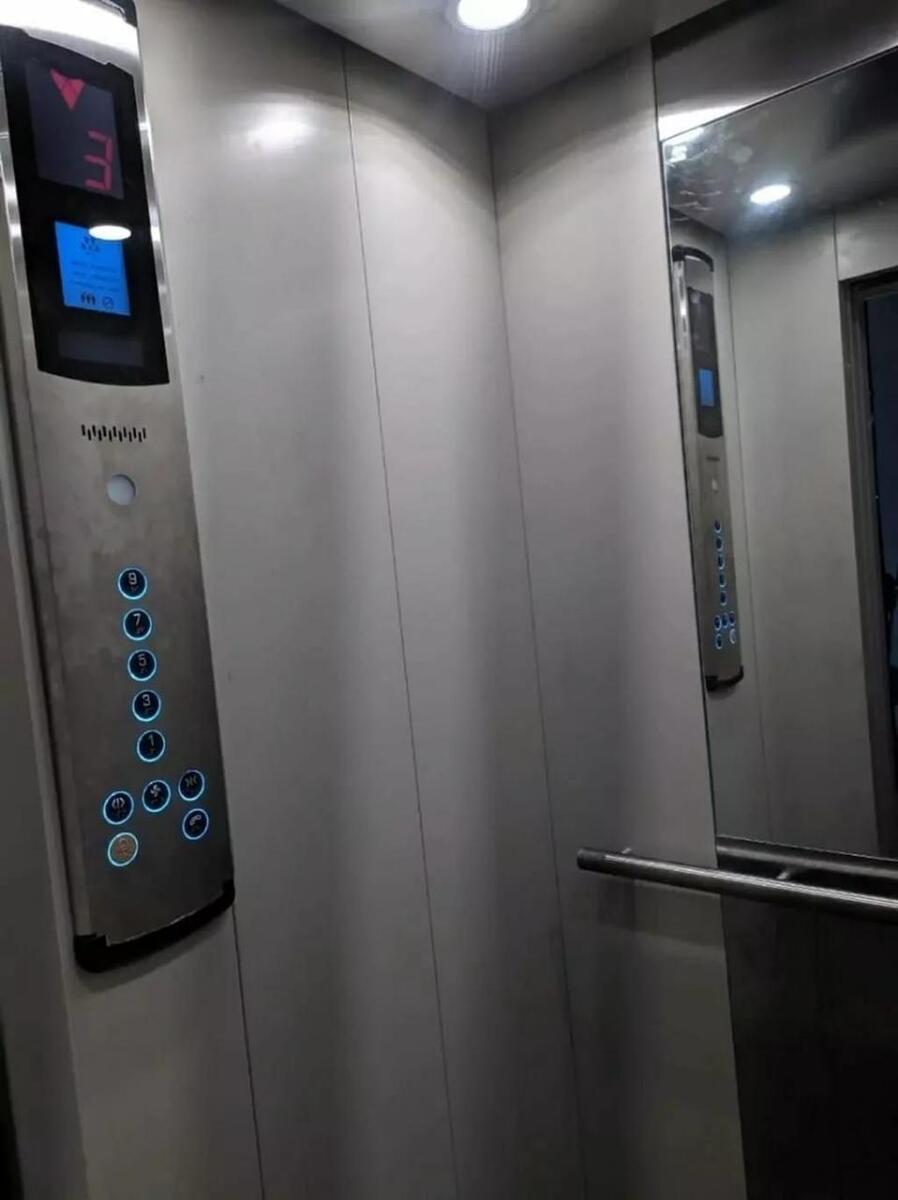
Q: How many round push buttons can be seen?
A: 10